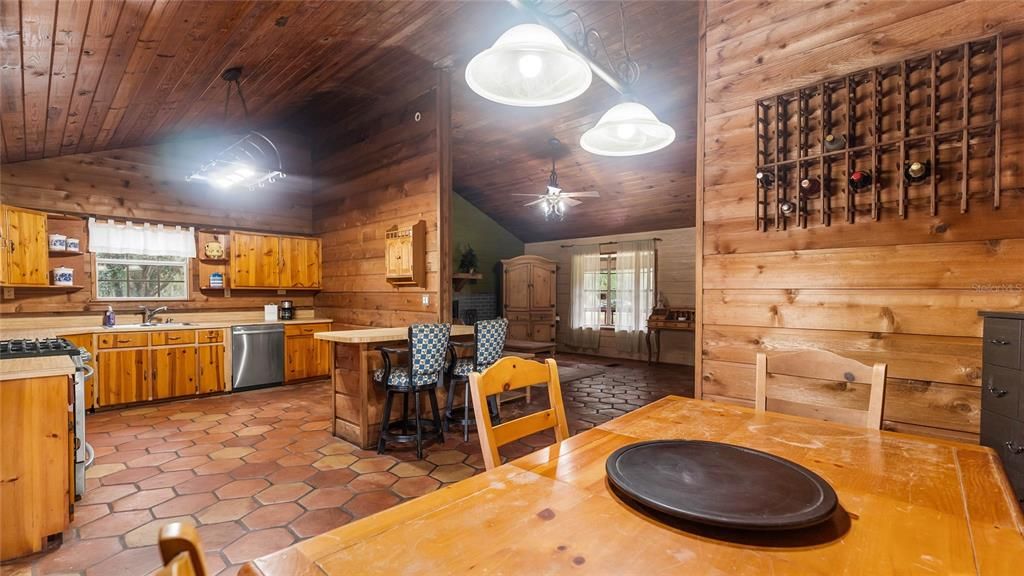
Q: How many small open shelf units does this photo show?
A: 2